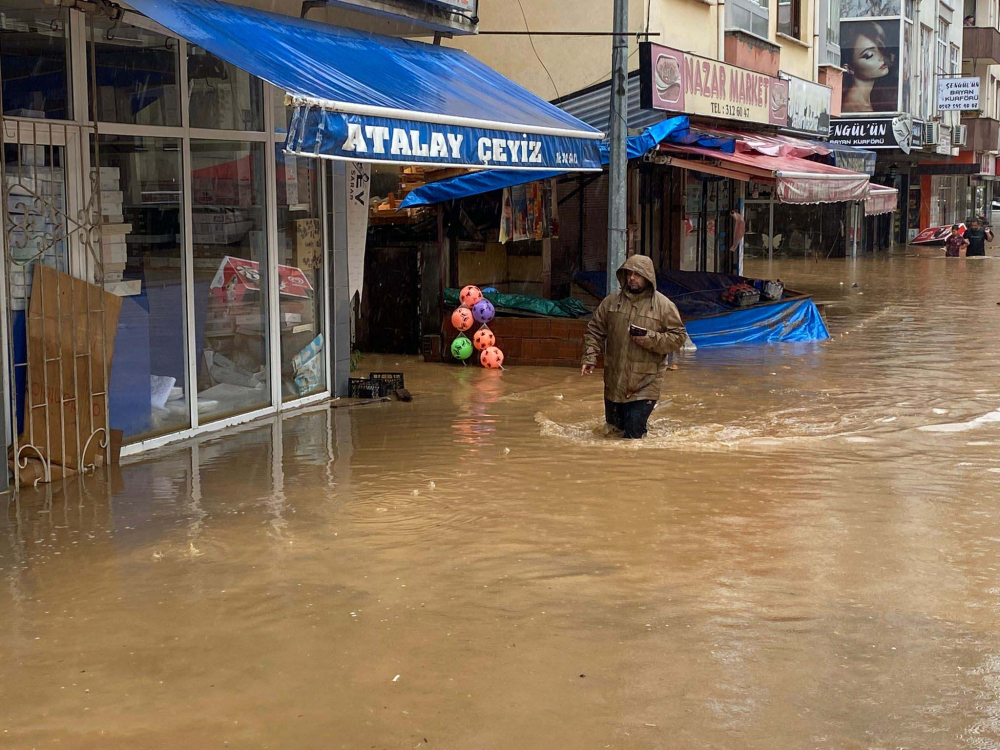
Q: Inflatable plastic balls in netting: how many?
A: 6